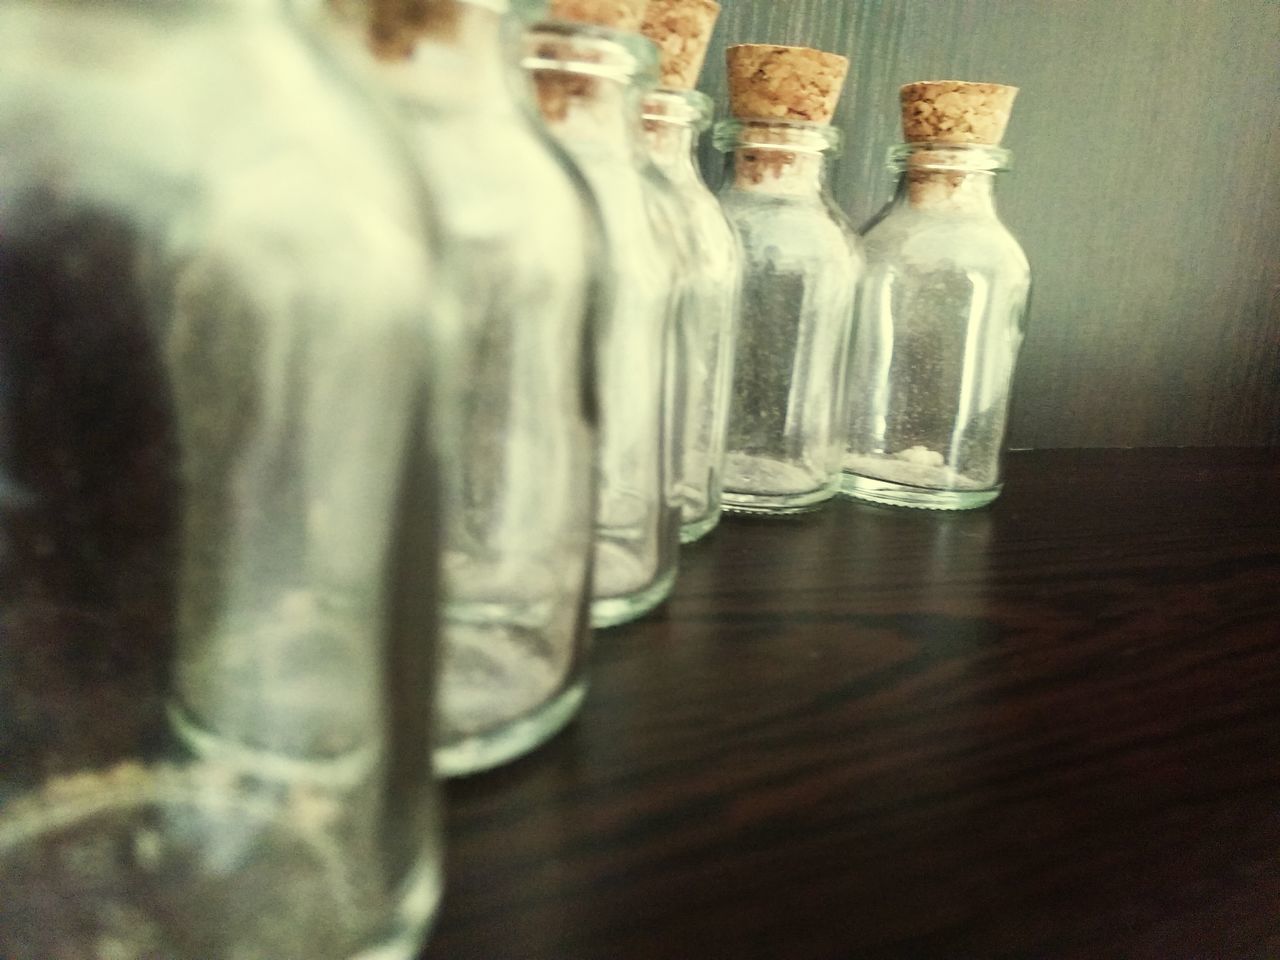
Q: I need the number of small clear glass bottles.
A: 6